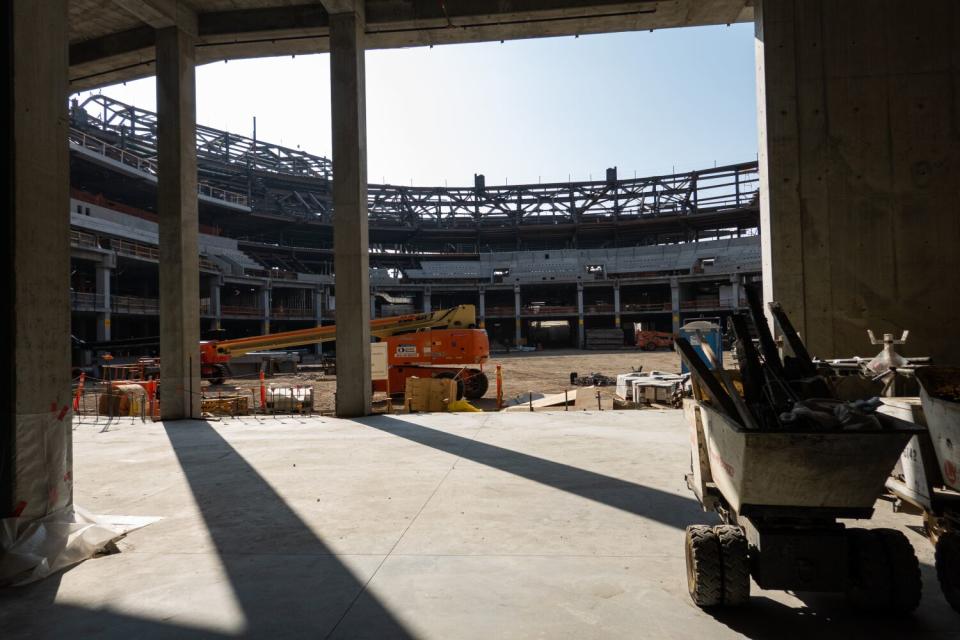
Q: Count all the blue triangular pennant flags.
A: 0